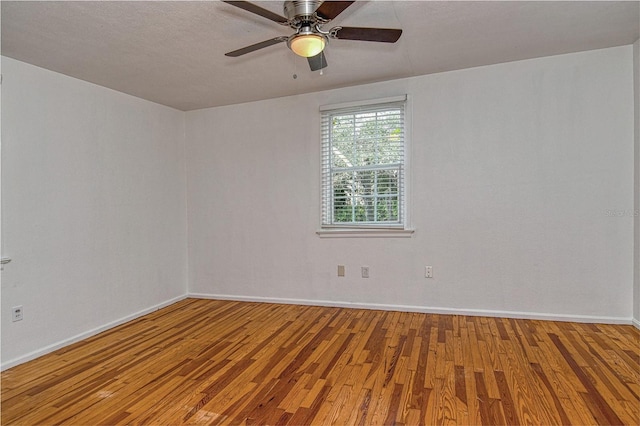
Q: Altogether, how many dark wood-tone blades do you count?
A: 5